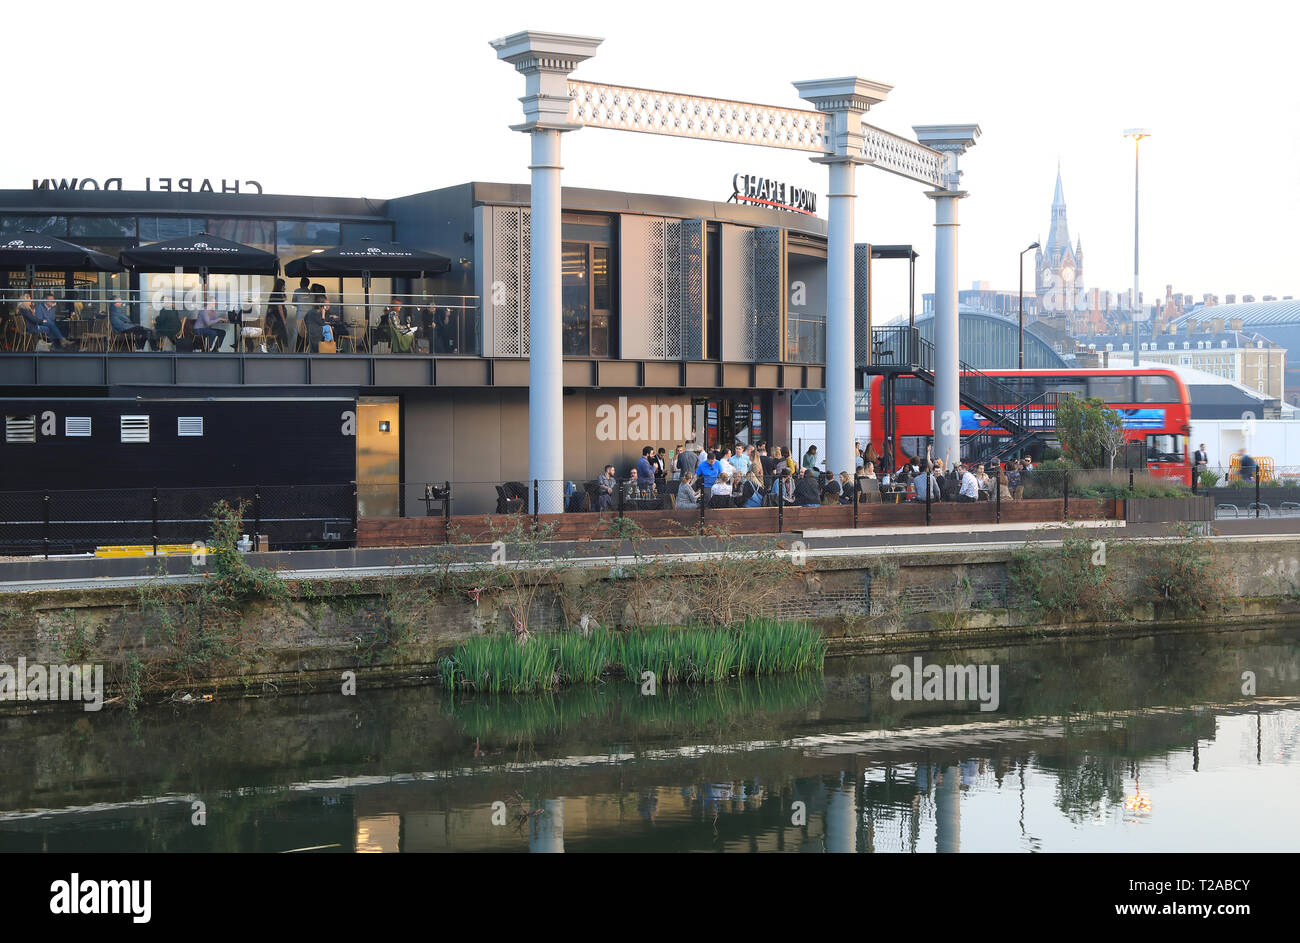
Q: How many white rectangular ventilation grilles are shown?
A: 4